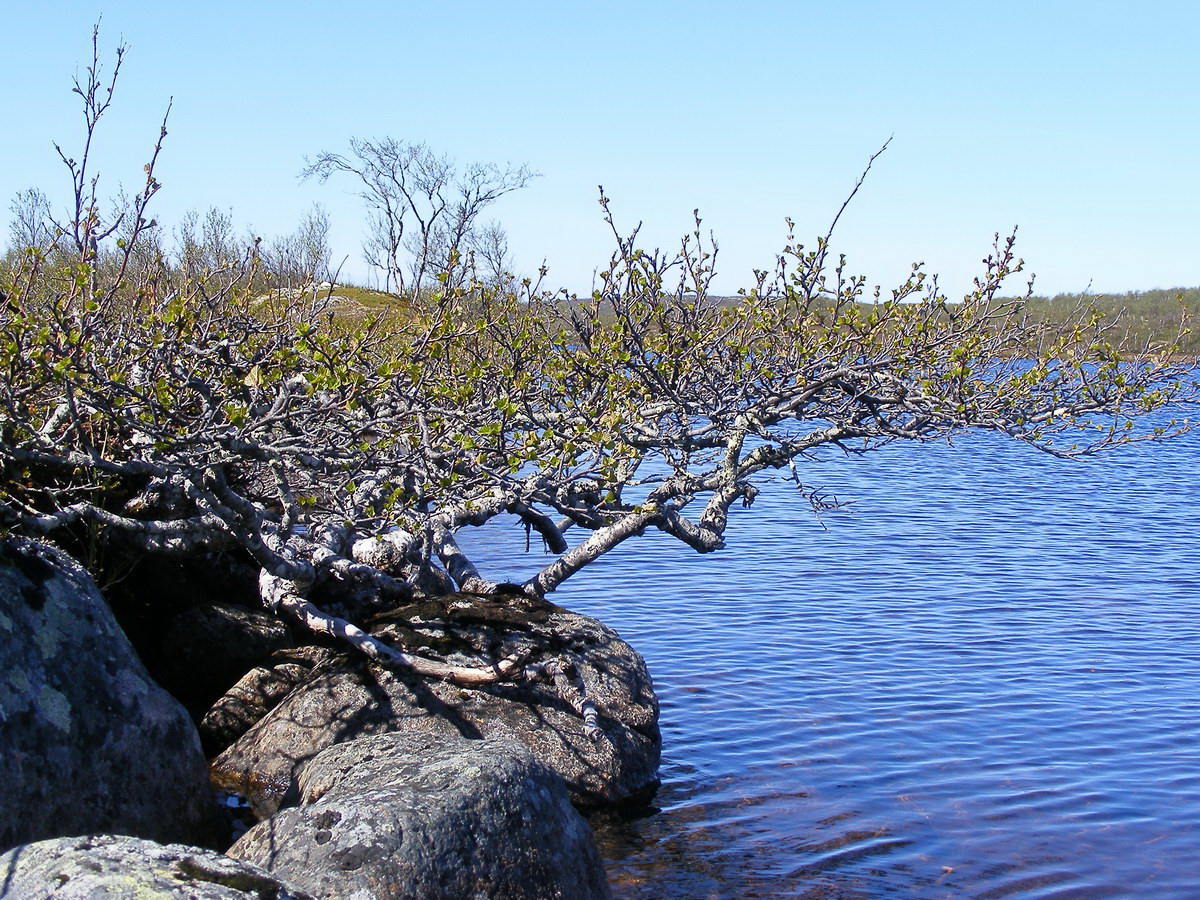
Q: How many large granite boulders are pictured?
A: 4